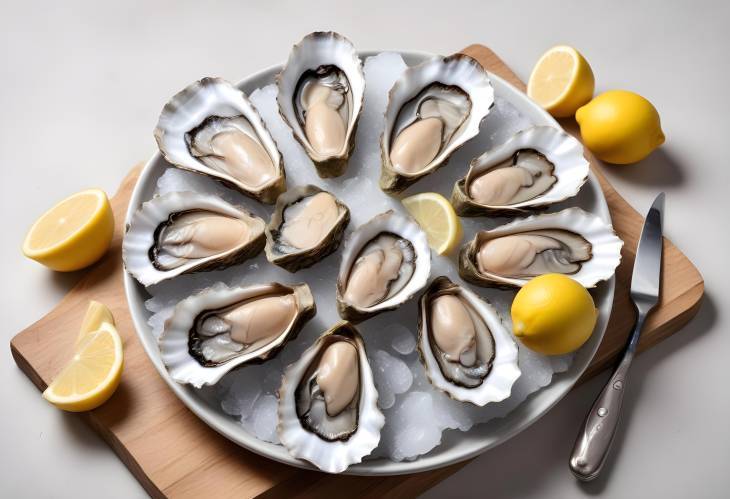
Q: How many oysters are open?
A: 11